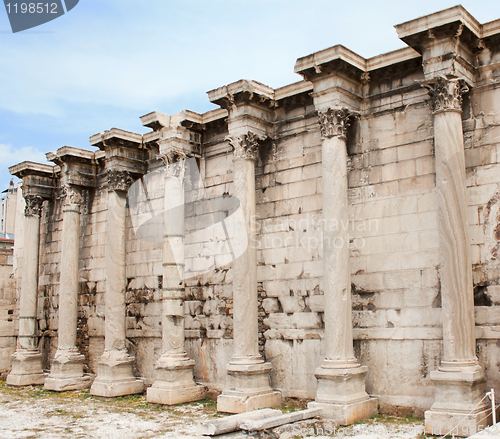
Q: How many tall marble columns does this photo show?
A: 7